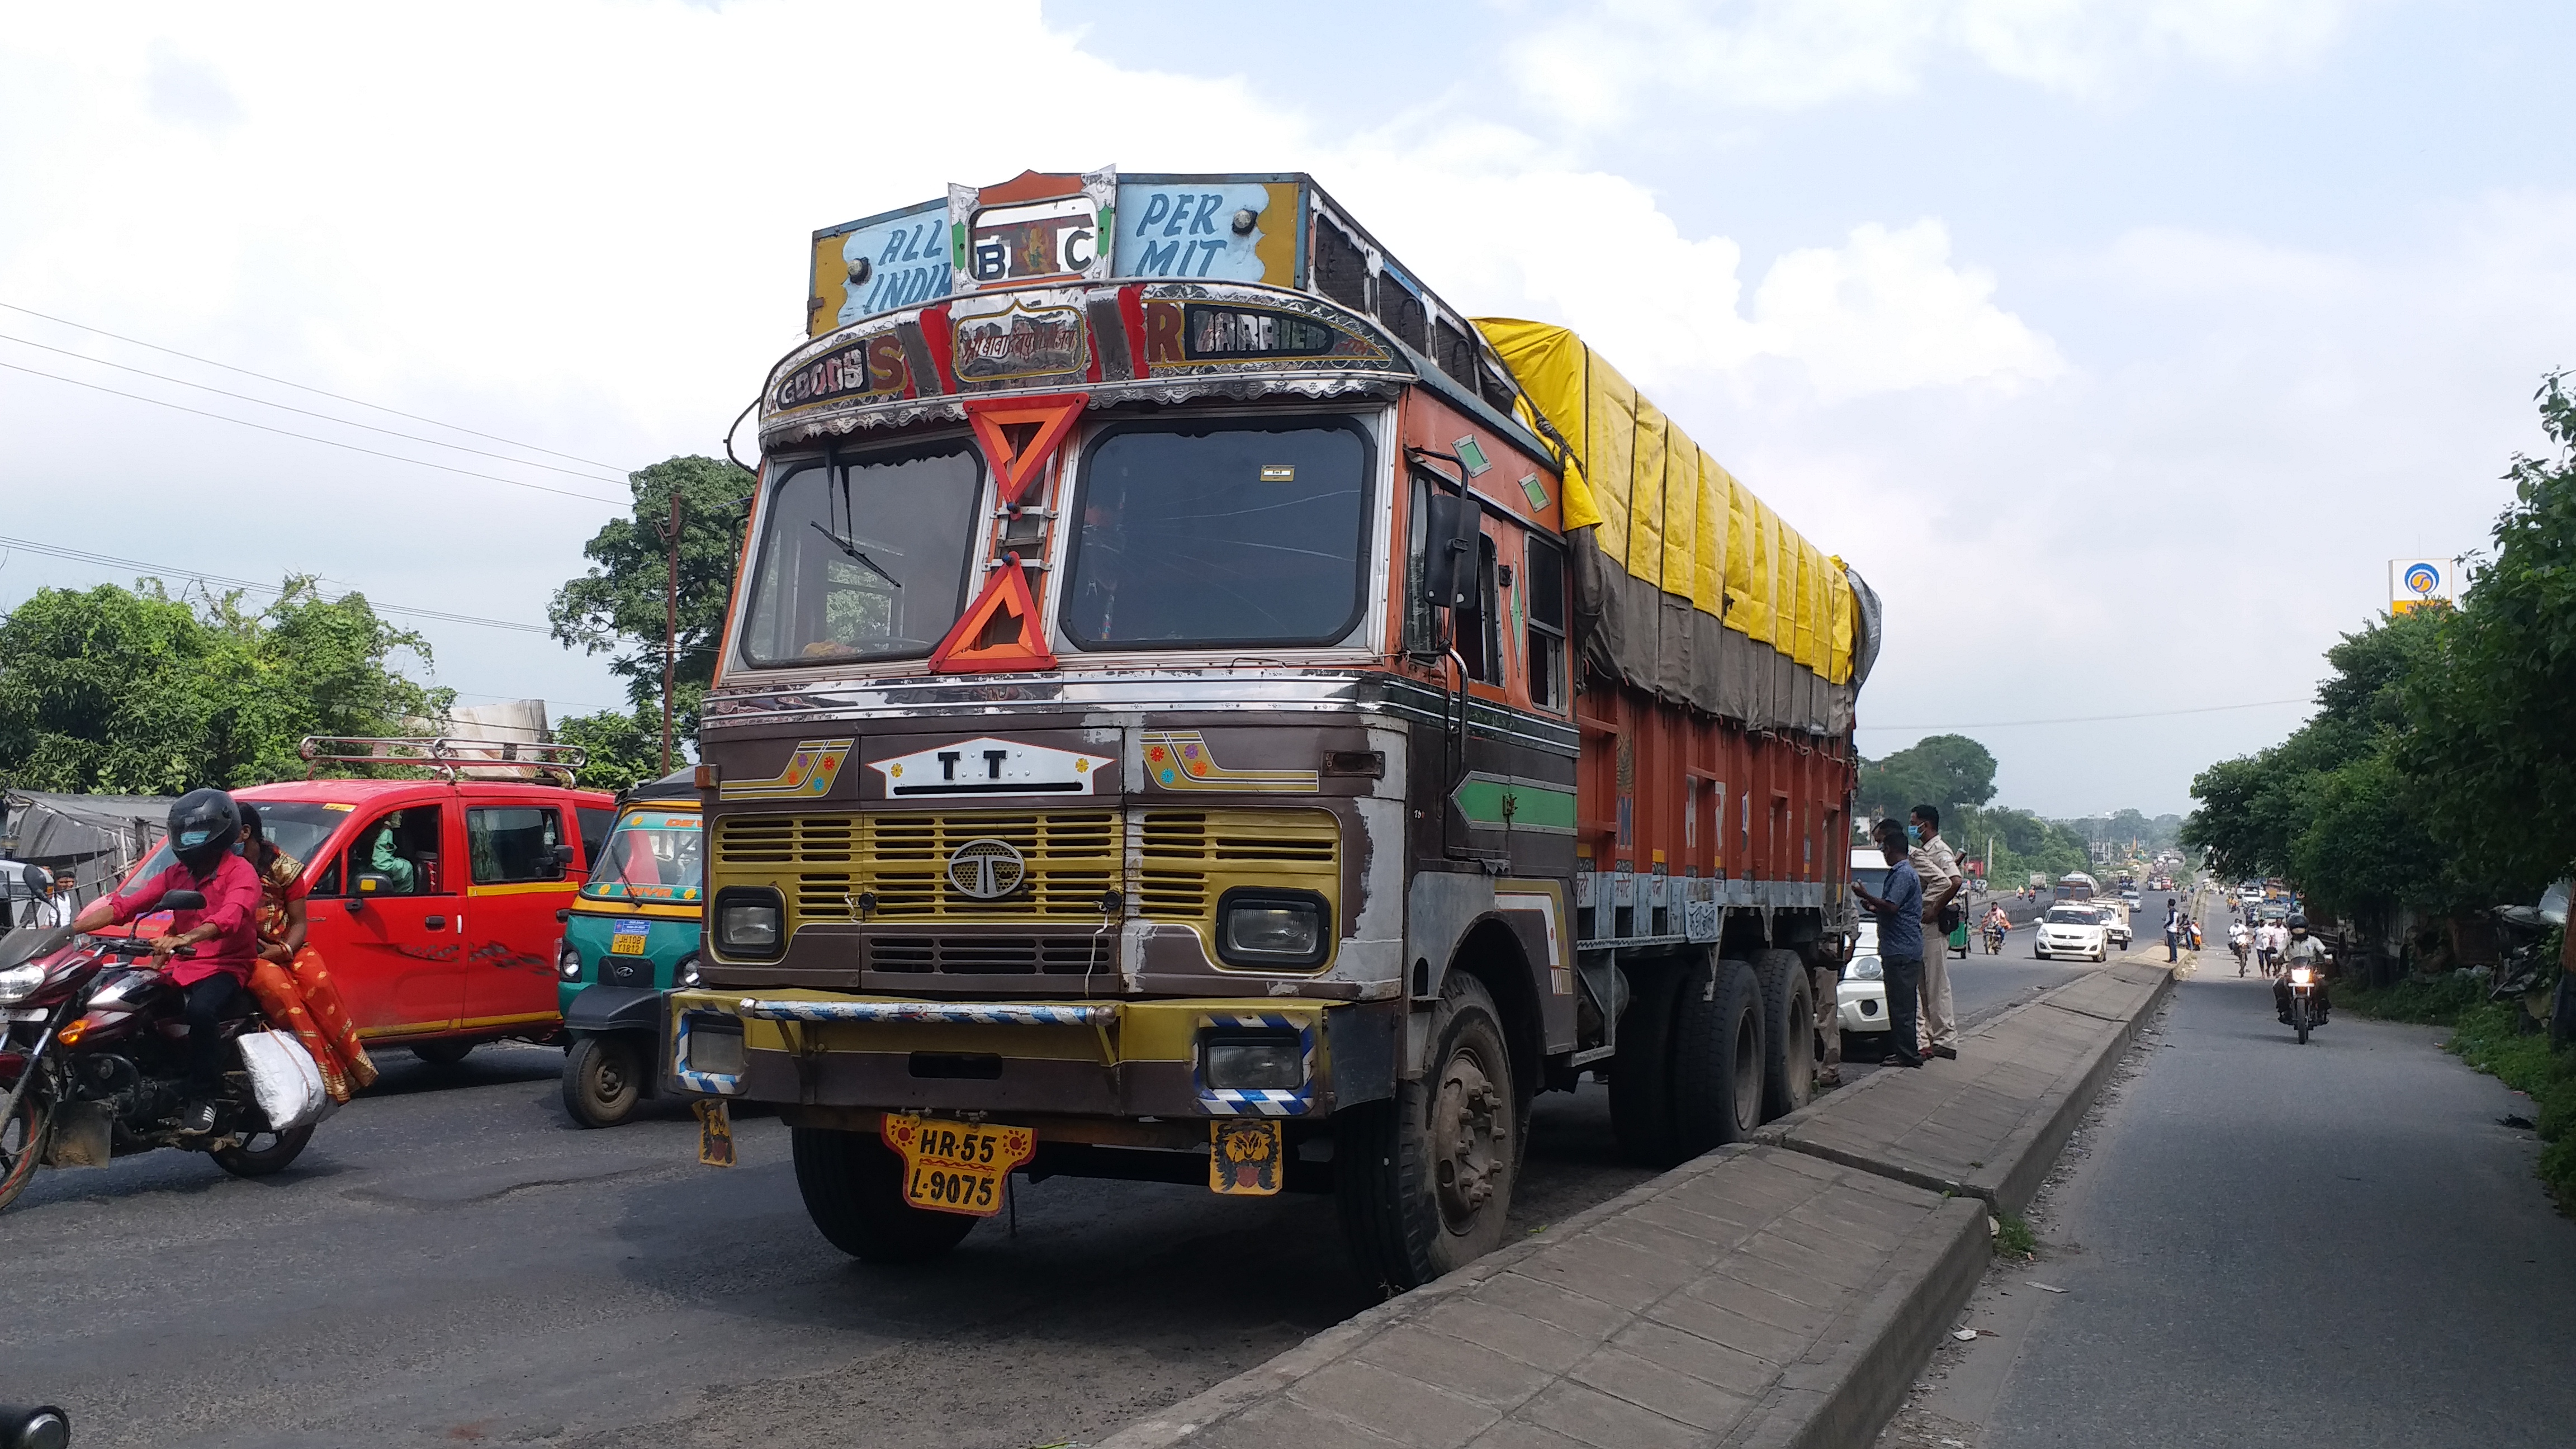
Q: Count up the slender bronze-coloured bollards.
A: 0